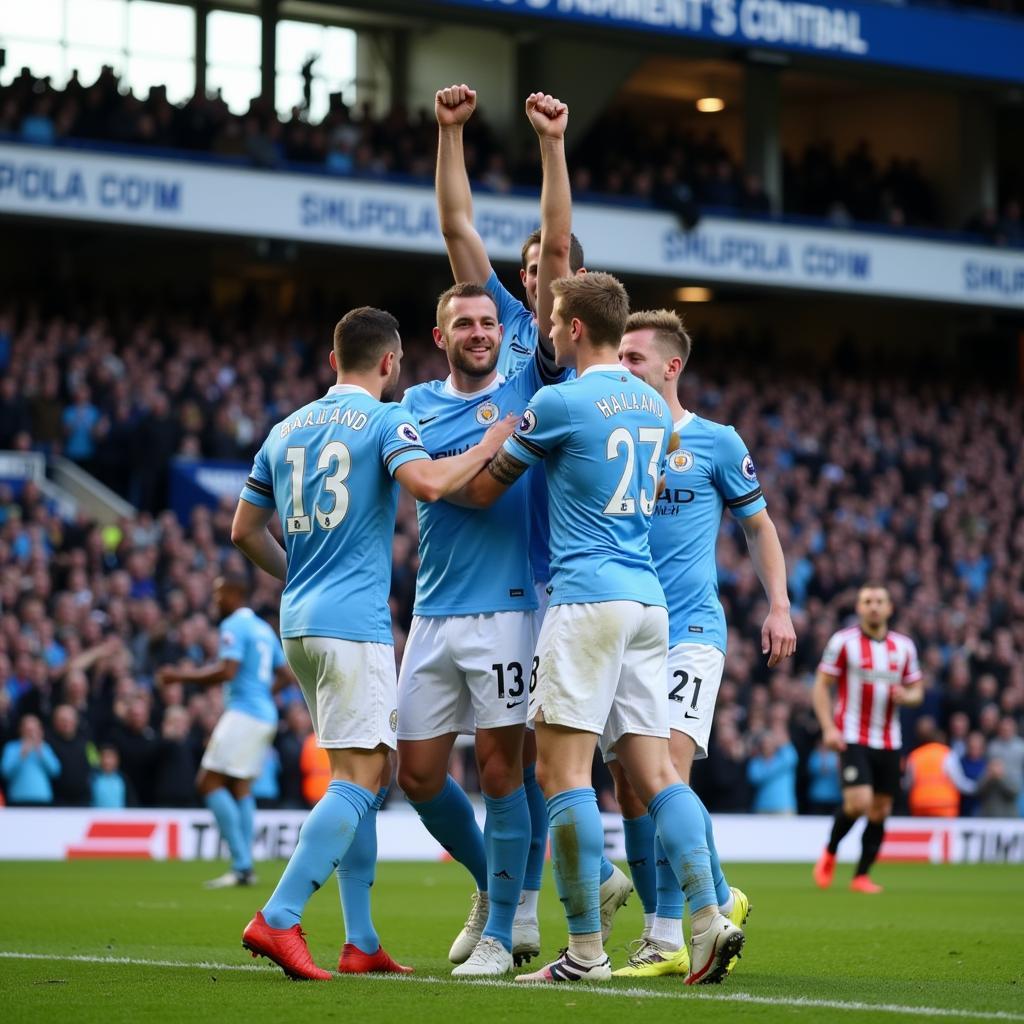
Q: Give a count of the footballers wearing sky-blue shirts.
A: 6